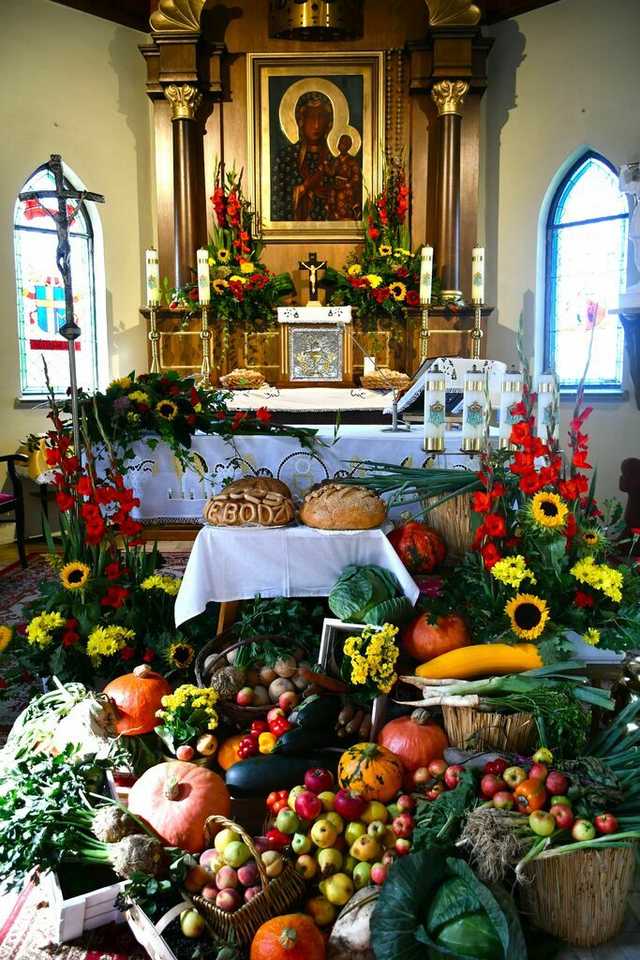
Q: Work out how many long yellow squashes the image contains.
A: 1